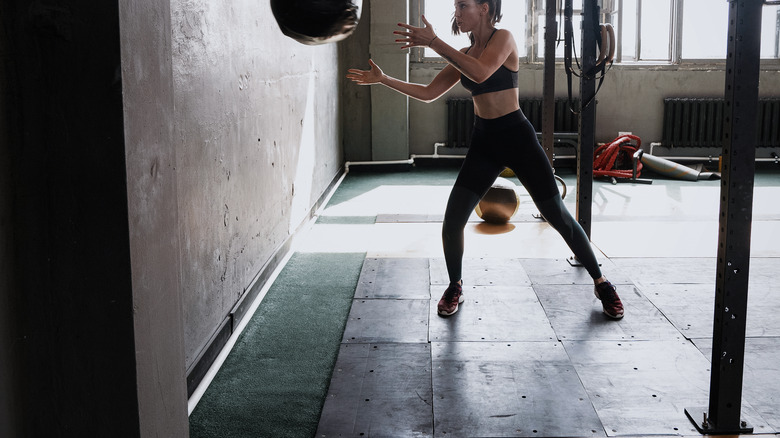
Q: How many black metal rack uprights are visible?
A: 3